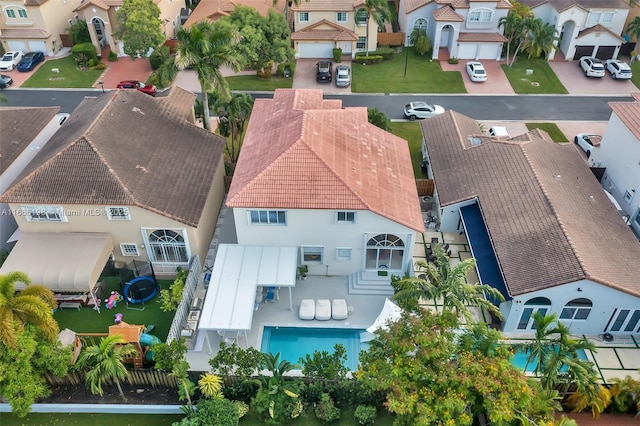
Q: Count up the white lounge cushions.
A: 3